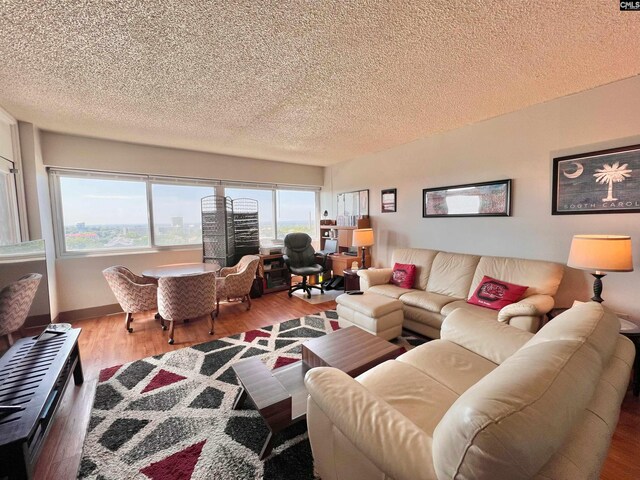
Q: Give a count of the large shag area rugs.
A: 1